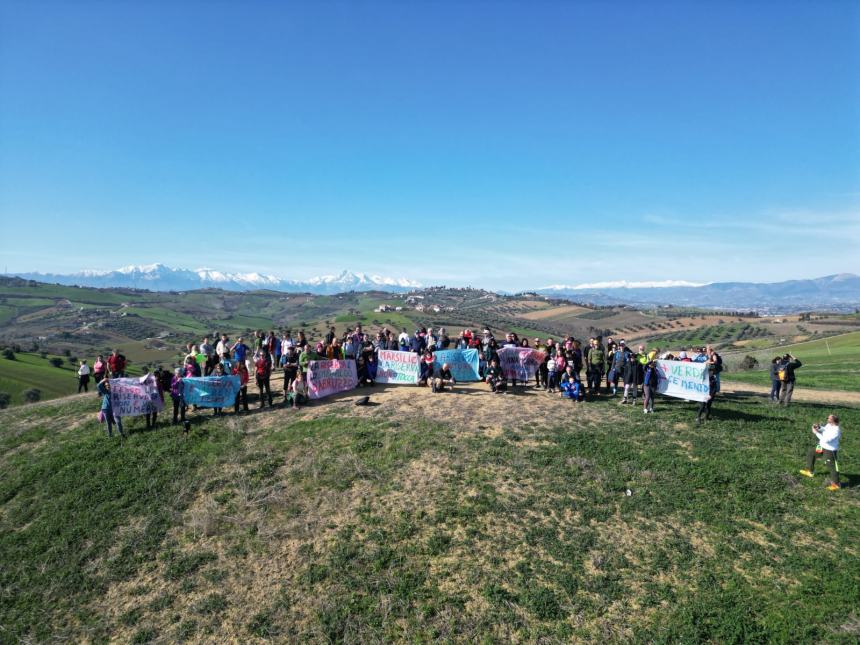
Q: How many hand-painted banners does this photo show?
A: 7